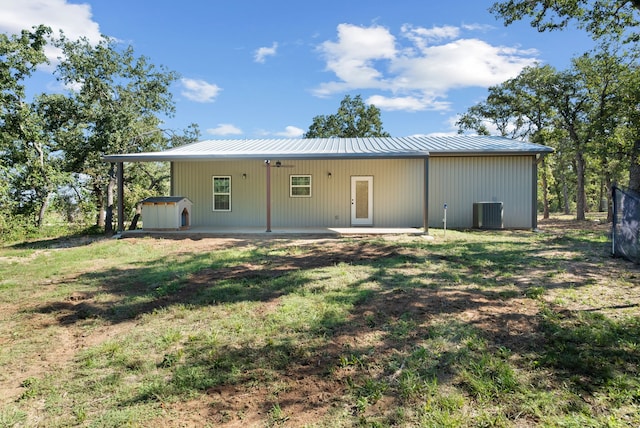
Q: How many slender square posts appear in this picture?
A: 3